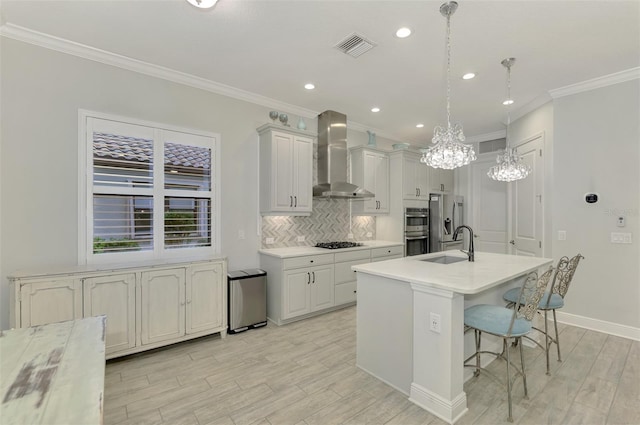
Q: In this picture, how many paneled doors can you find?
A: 2